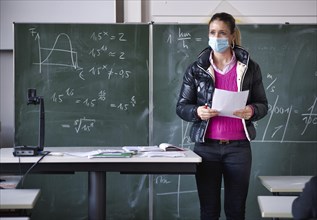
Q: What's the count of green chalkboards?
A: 2